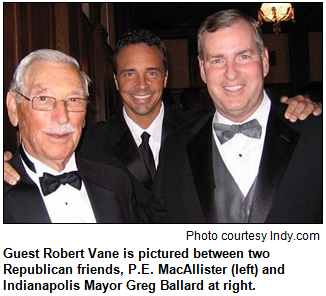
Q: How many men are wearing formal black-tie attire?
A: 3